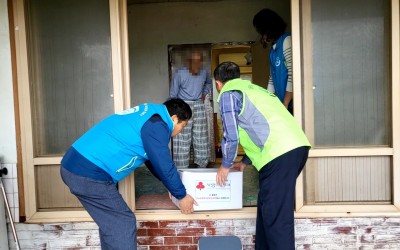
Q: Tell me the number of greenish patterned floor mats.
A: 1